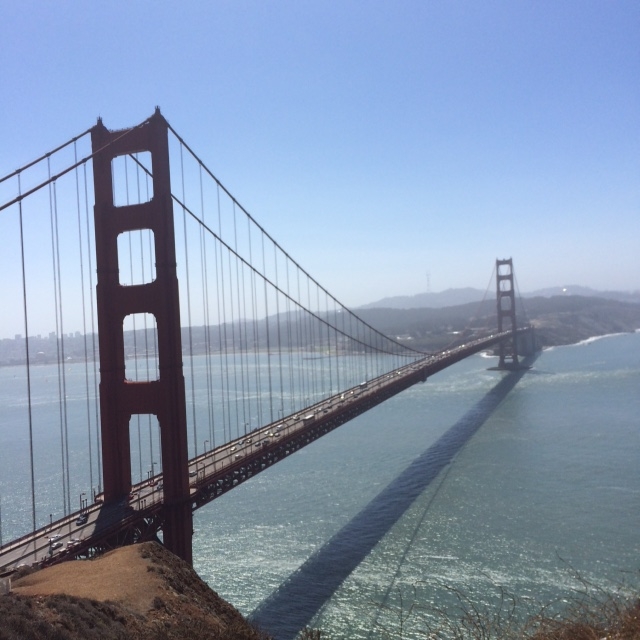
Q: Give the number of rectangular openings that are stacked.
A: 4